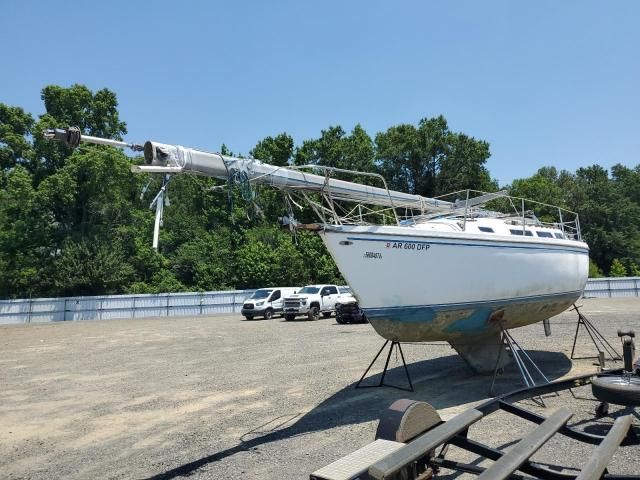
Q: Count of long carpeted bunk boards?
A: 3